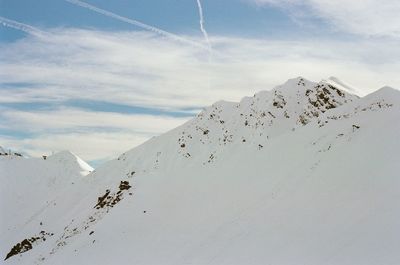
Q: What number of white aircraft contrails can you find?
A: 3